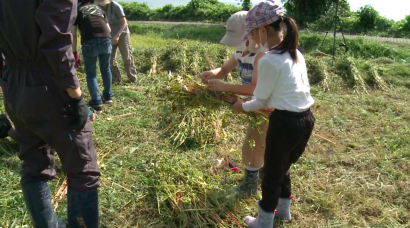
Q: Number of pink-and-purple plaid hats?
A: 1